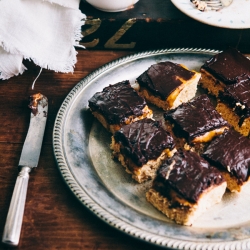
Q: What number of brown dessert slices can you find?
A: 8